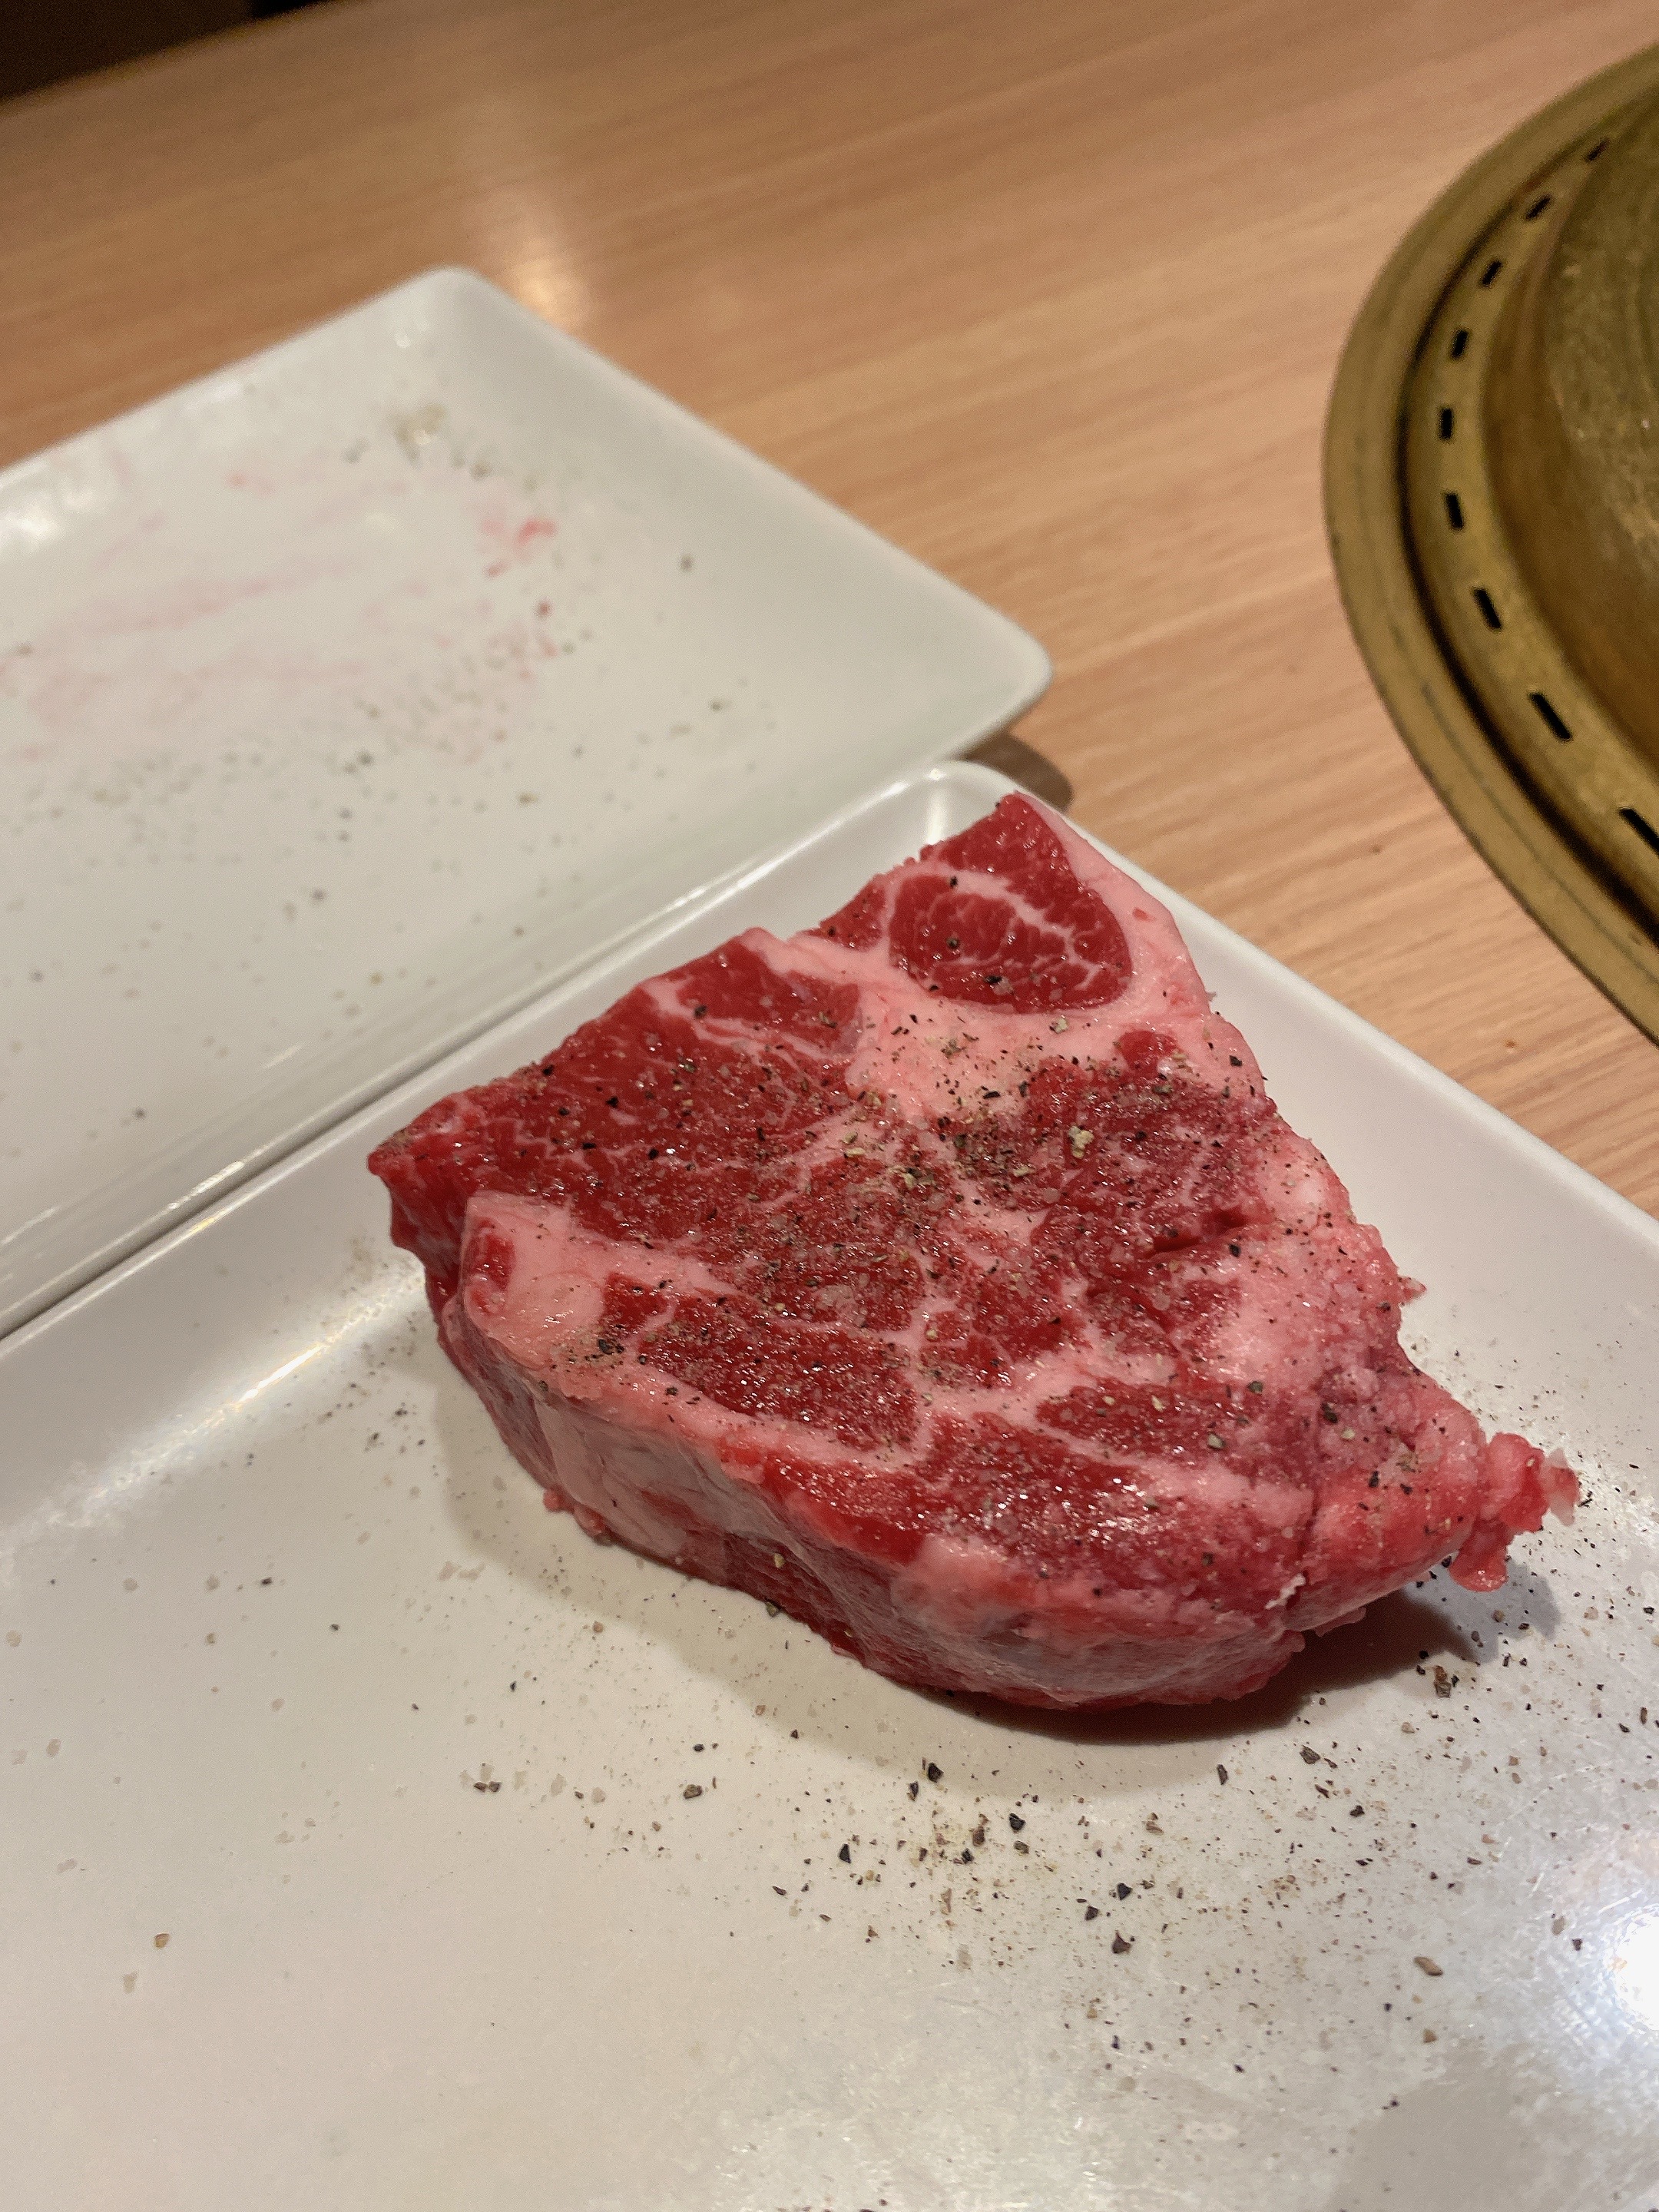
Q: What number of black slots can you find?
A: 9